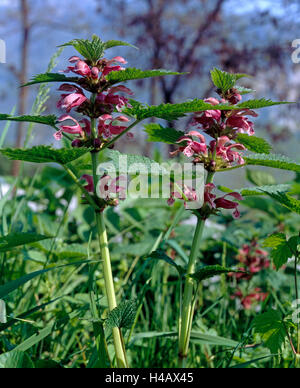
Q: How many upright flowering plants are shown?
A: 2